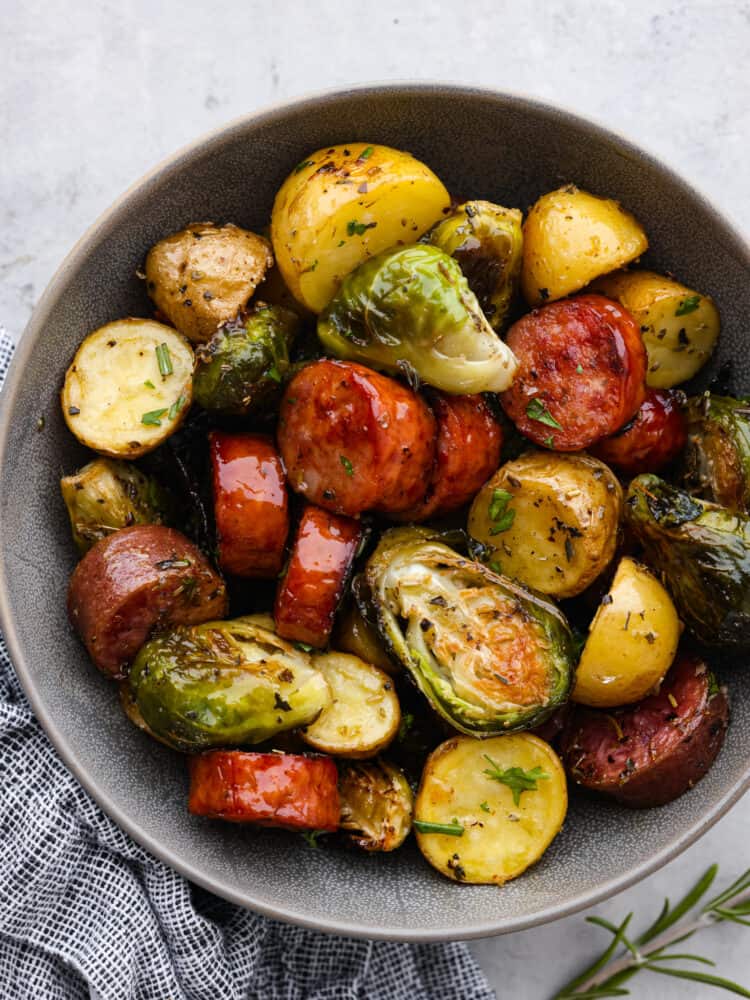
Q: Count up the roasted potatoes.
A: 11